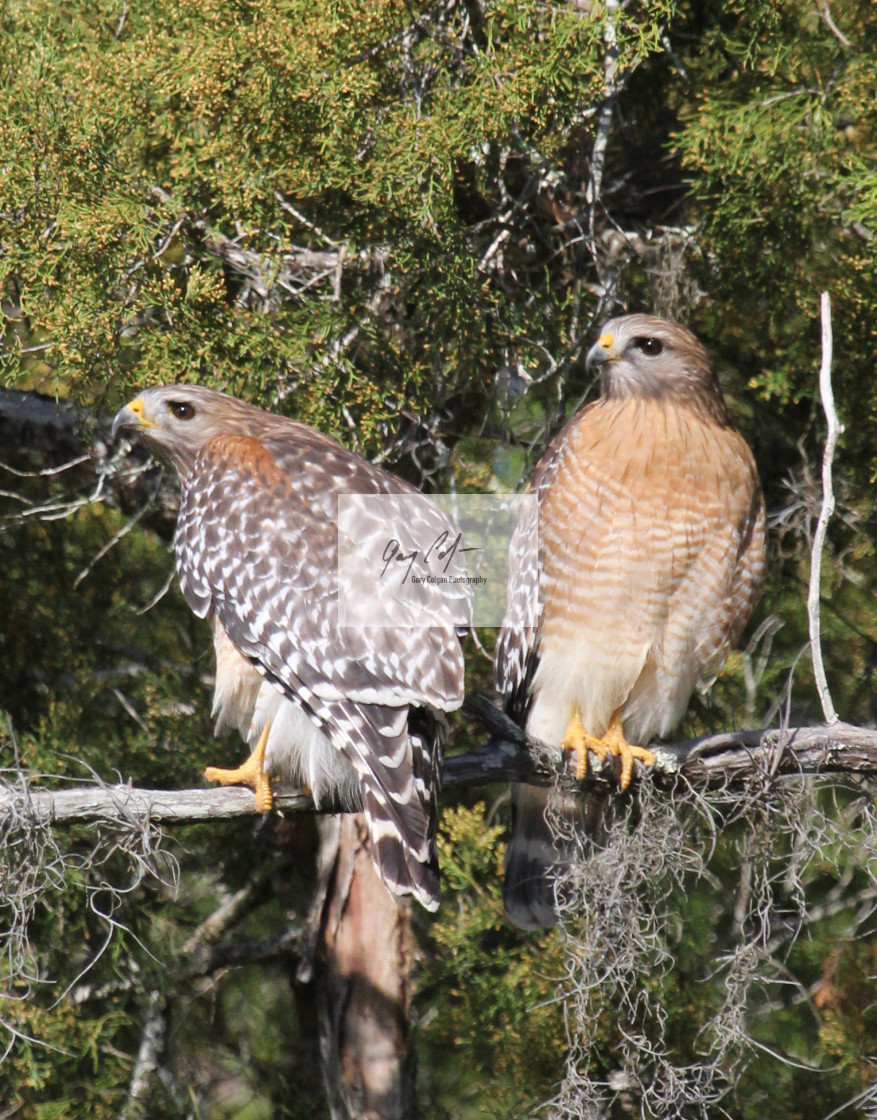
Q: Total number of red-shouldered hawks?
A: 2